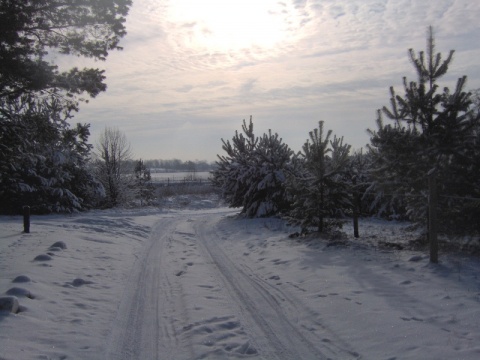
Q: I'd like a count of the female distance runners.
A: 0